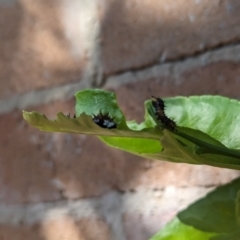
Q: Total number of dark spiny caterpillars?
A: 2